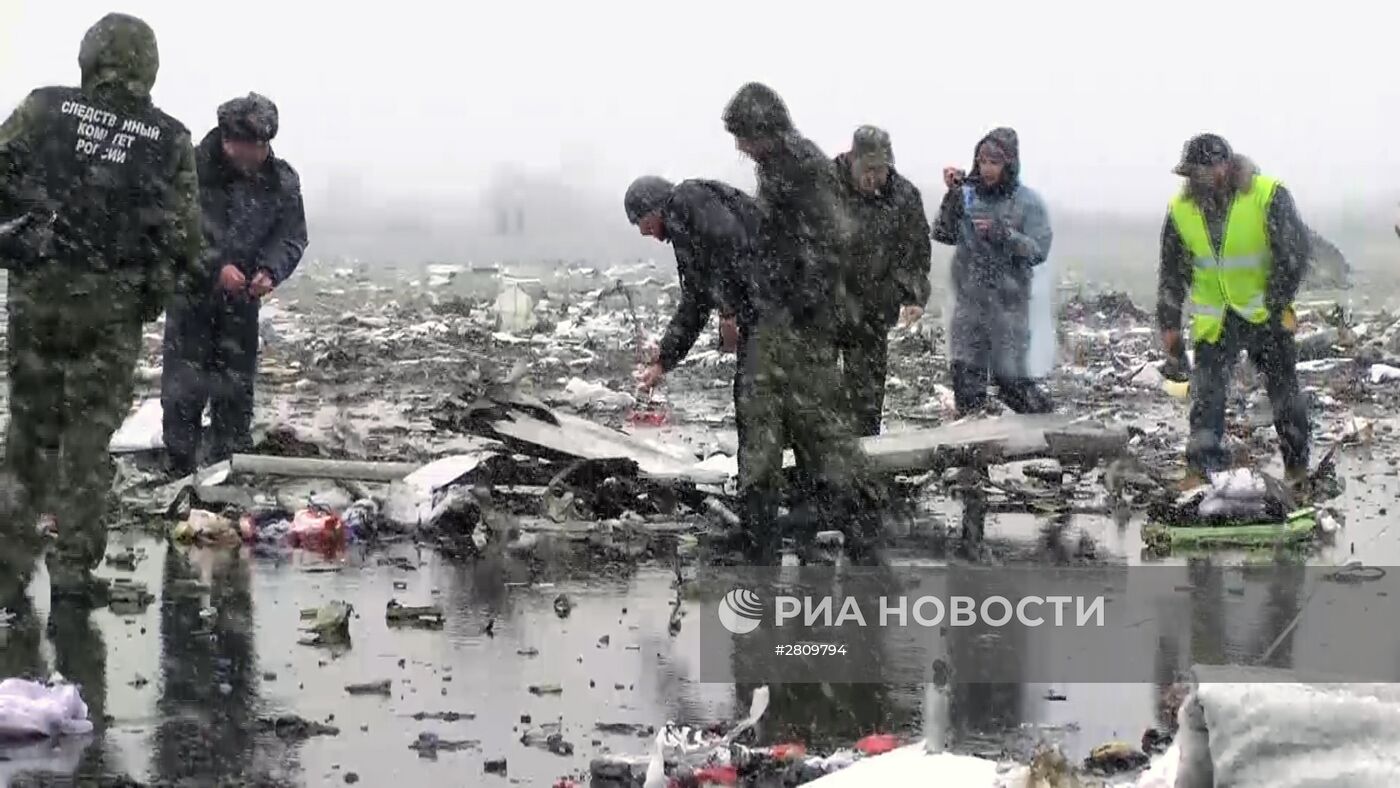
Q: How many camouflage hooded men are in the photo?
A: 2